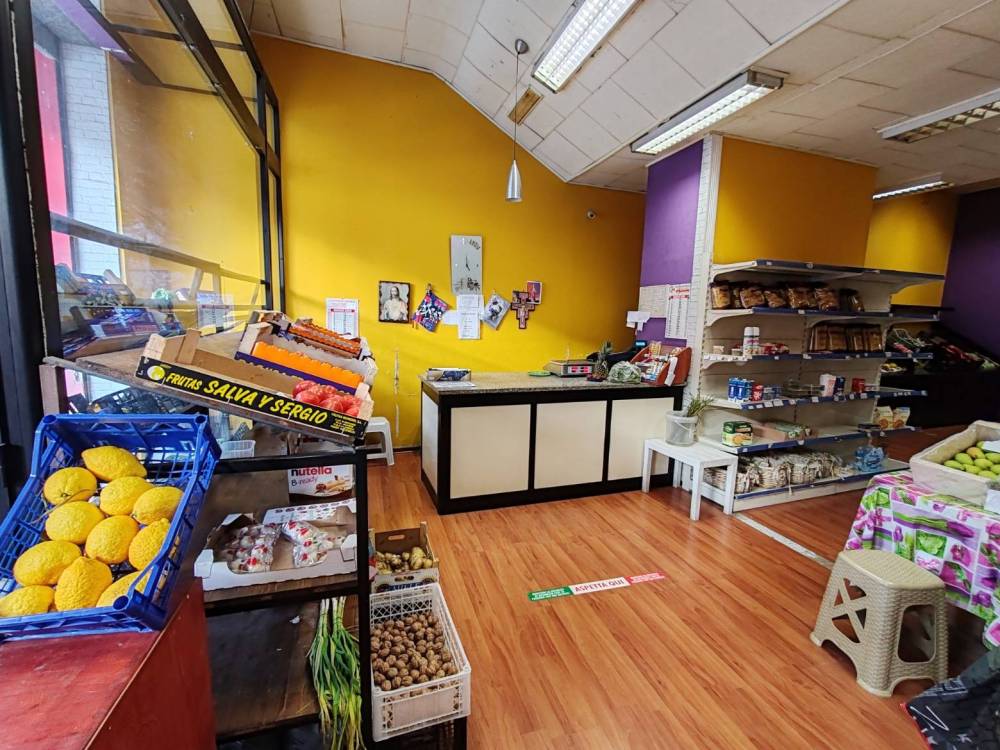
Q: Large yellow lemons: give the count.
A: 11